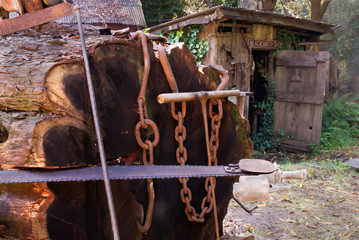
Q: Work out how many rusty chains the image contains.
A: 2